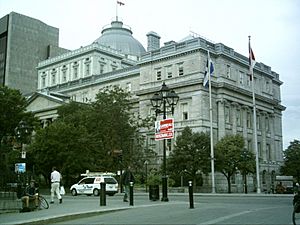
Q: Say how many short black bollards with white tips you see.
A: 2